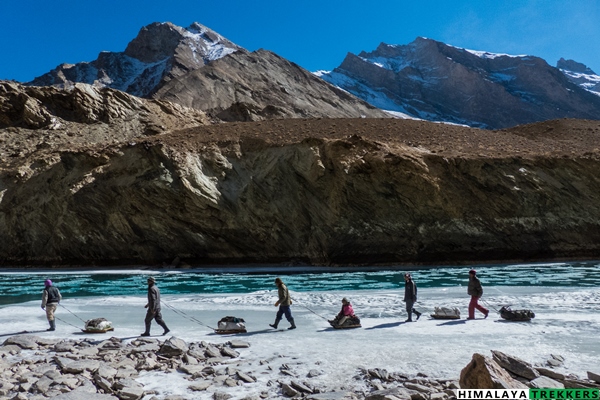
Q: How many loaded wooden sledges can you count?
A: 5